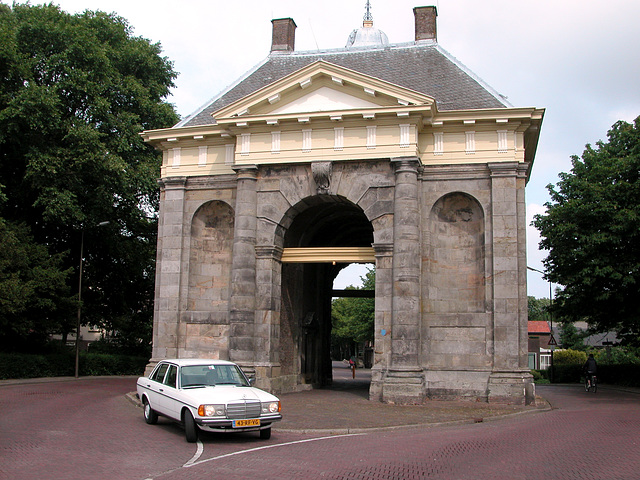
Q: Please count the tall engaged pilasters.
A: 4